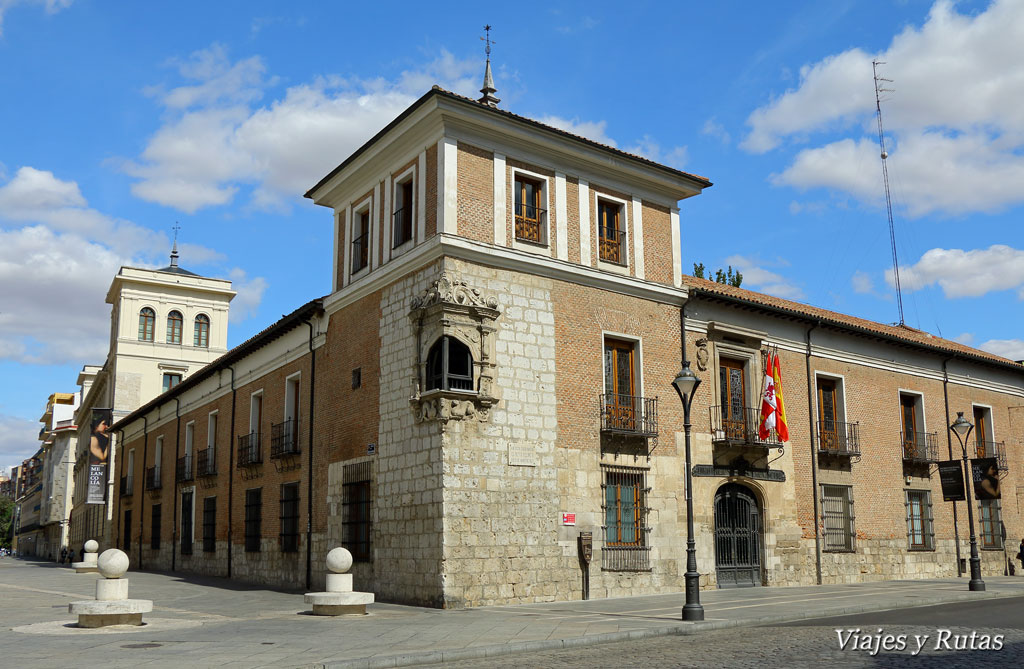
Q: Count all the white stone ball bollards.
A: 3